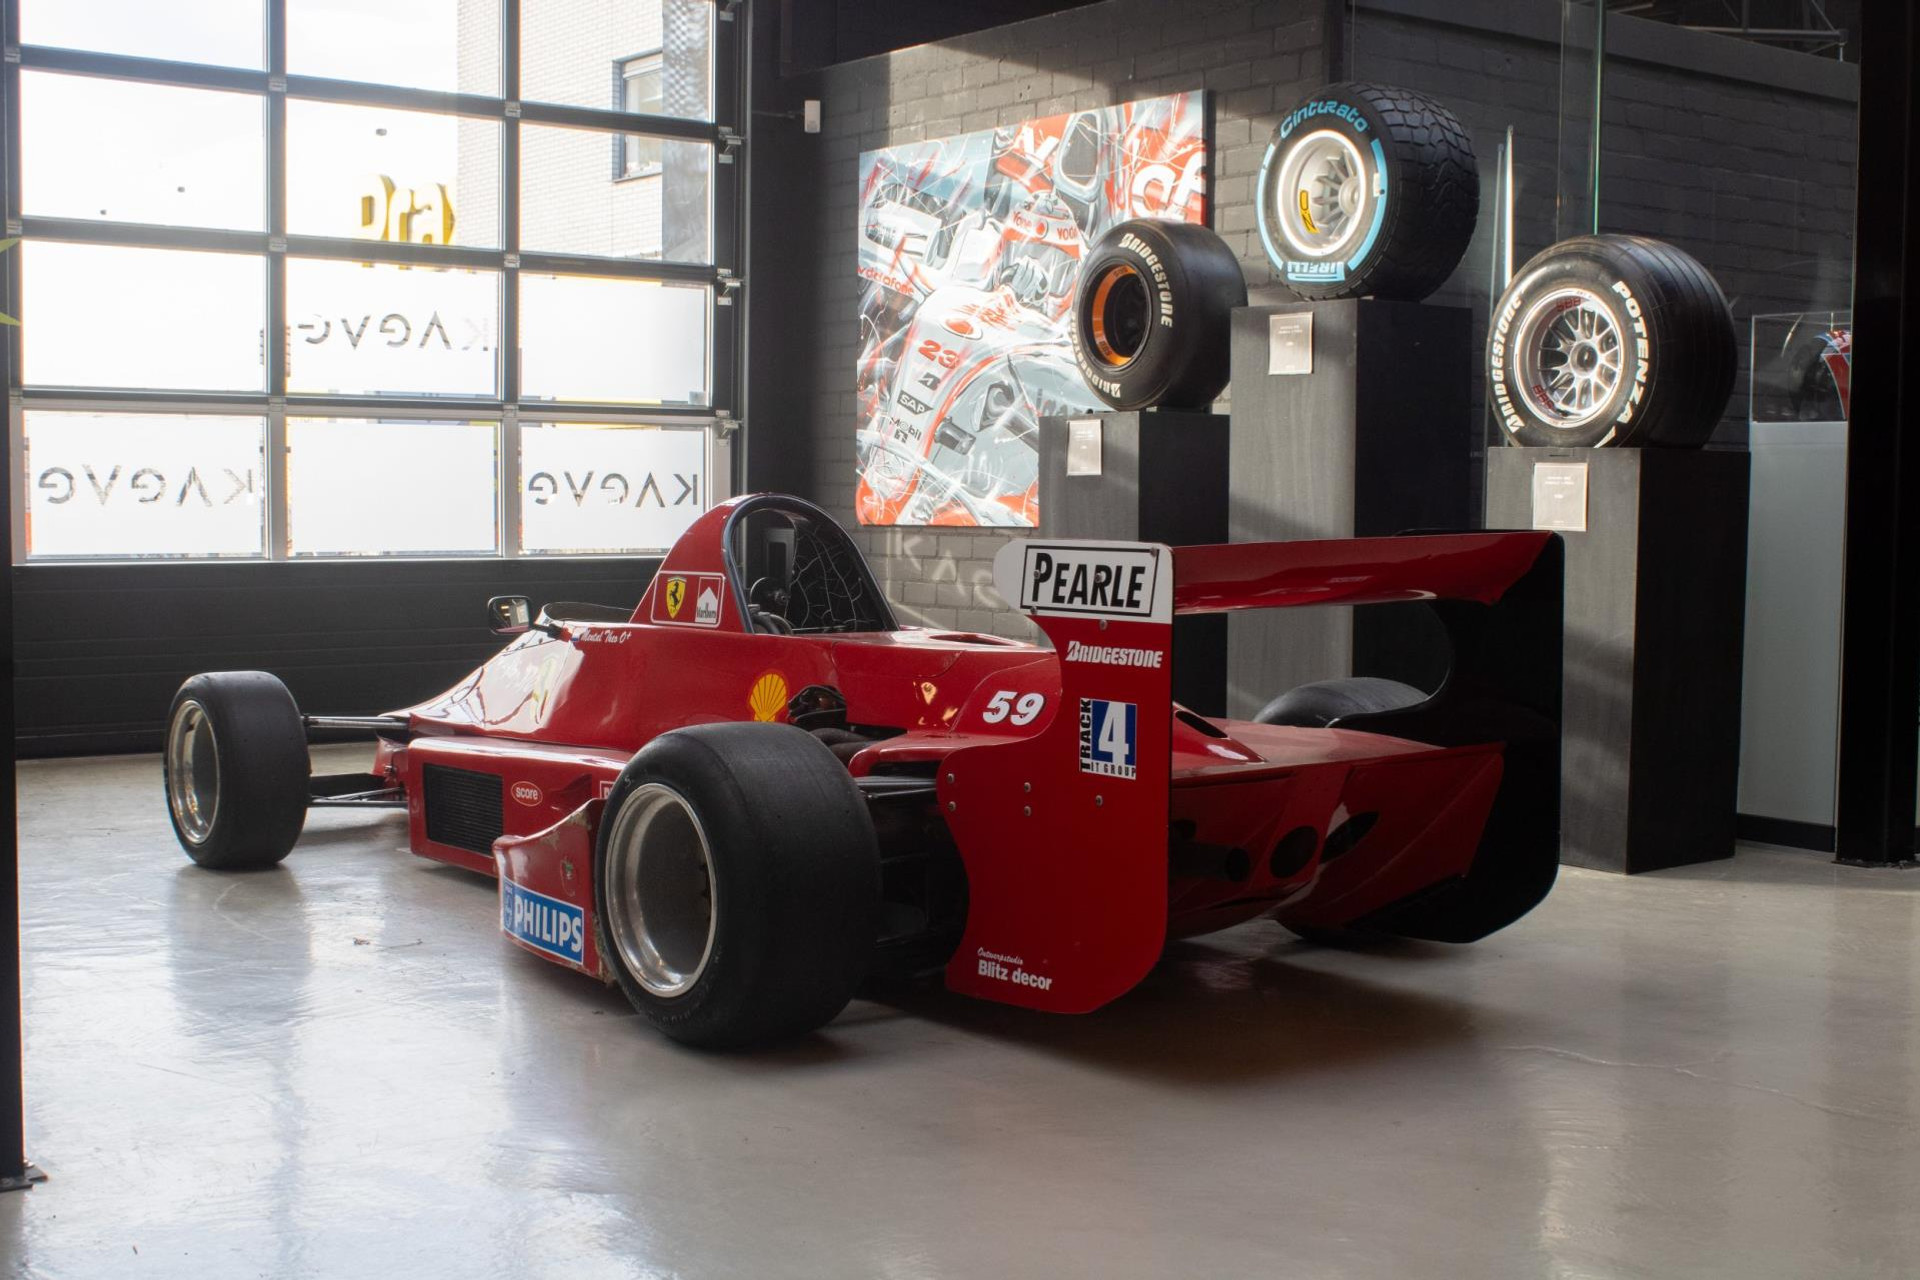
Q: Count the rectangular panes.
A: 12